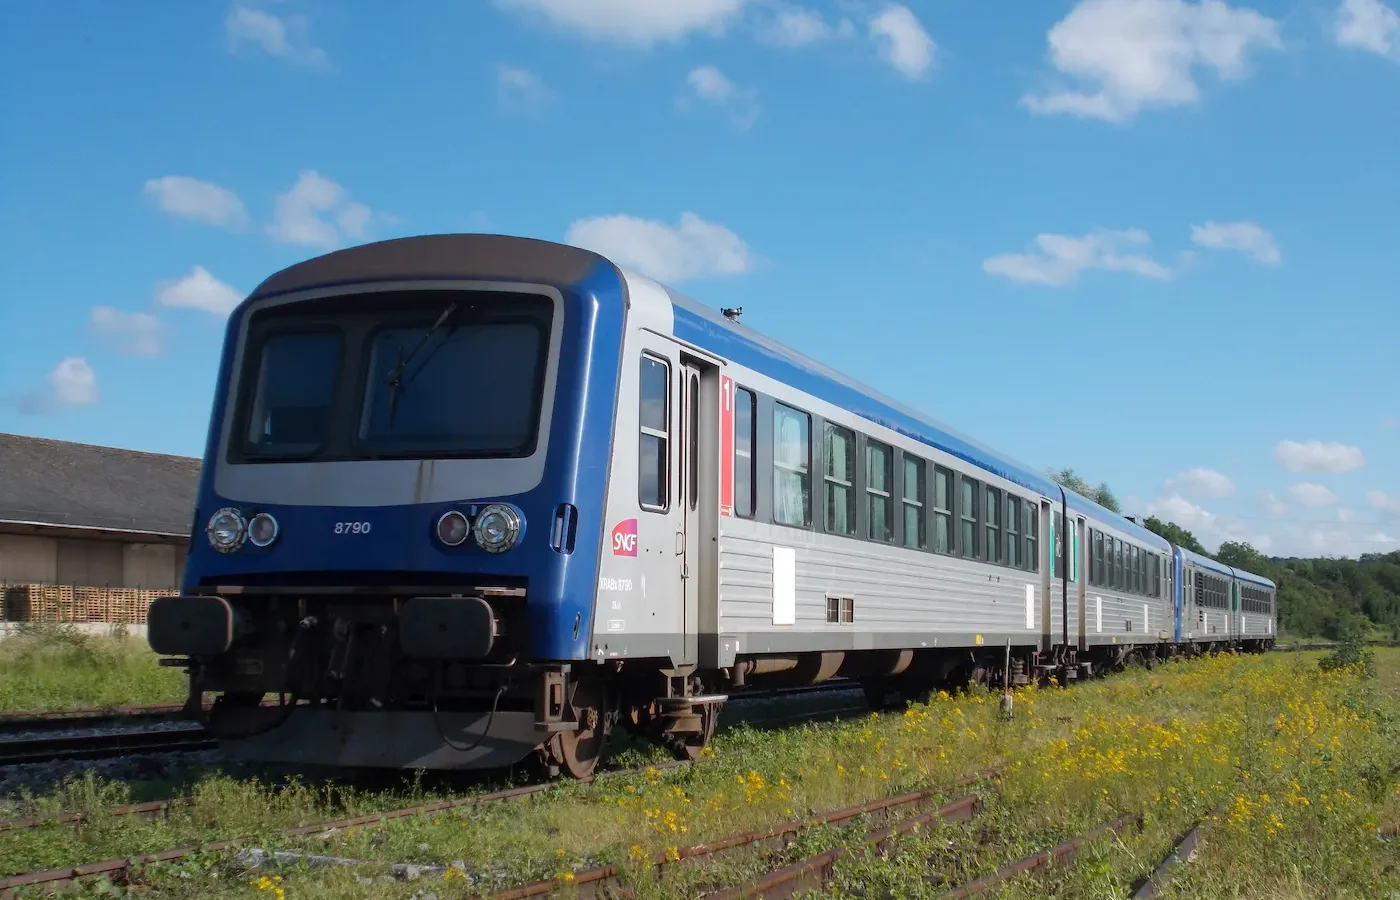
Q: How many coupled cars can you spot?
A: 4